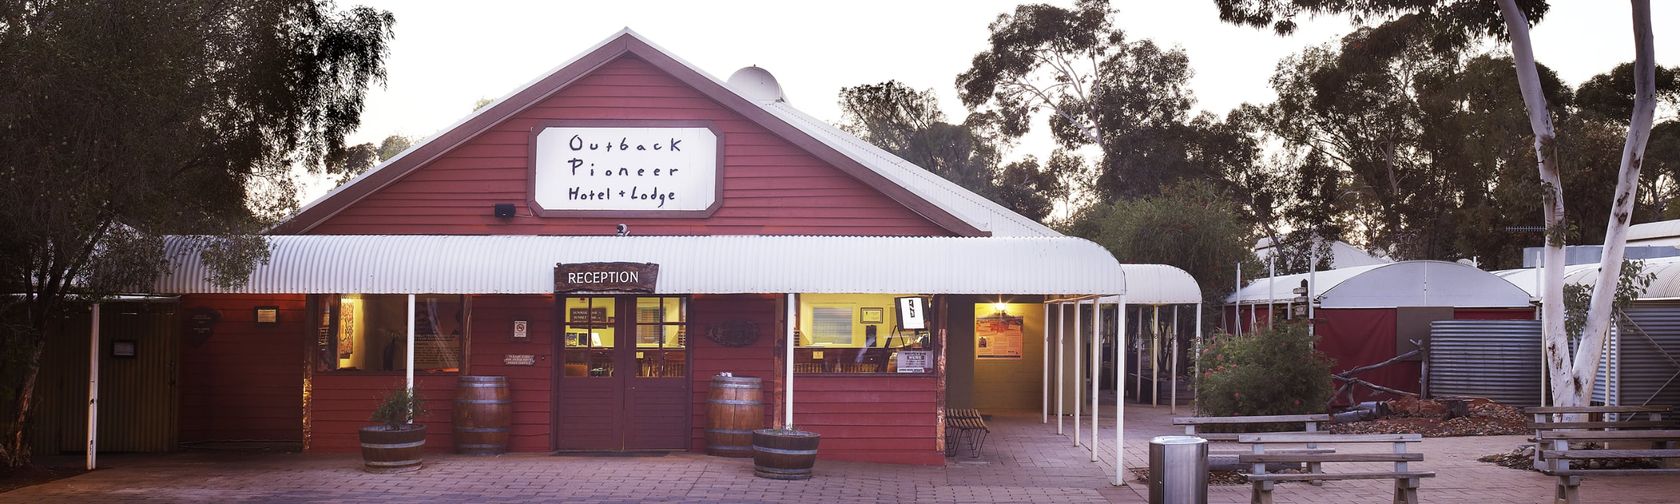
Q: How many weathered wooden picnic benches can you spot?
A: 4